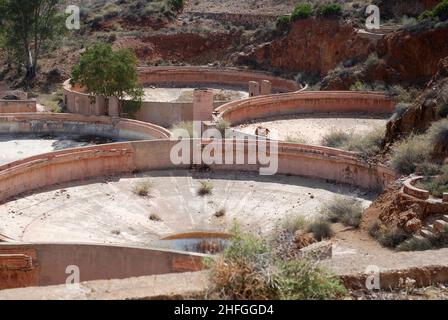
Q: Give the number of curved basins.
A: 4